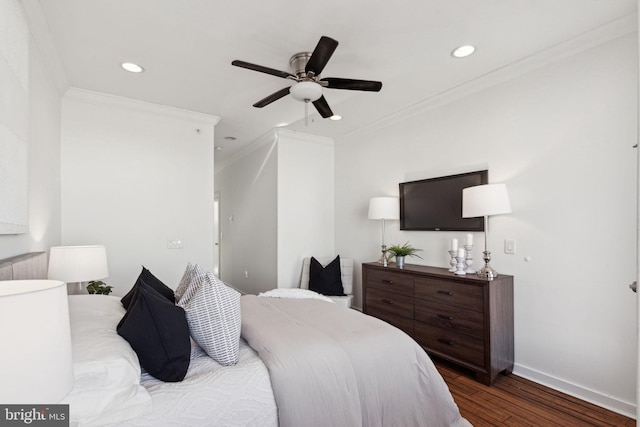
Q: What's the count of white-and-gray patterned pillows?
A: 2